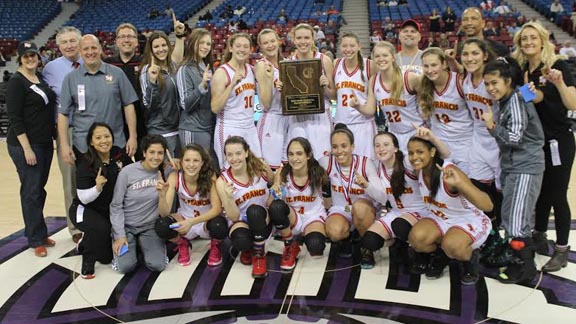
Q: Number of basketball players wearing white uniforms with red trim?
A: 13